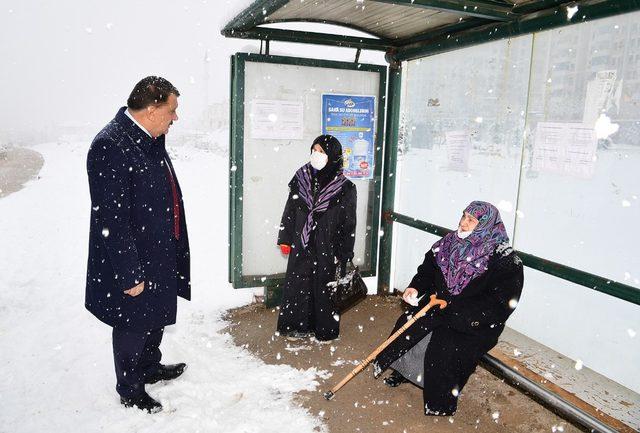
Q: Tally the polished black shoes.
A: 2